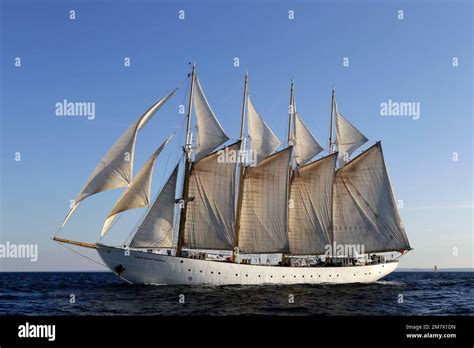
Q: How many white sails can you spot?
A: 11